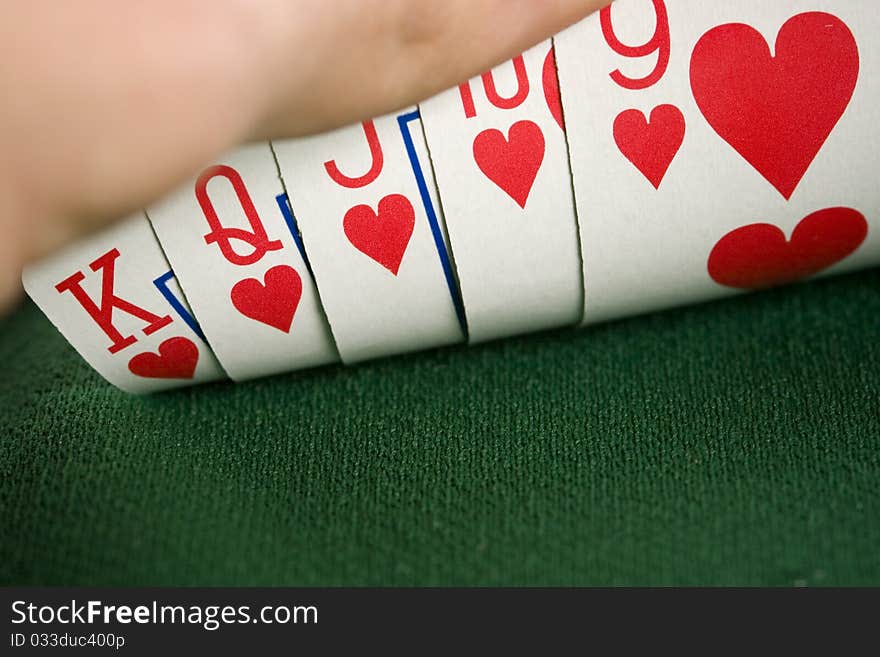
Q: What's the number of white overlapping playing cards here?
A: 5